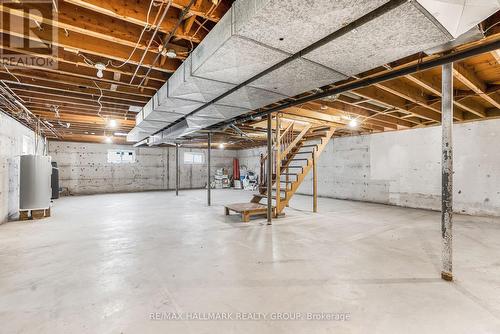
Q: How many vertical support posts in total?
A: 4